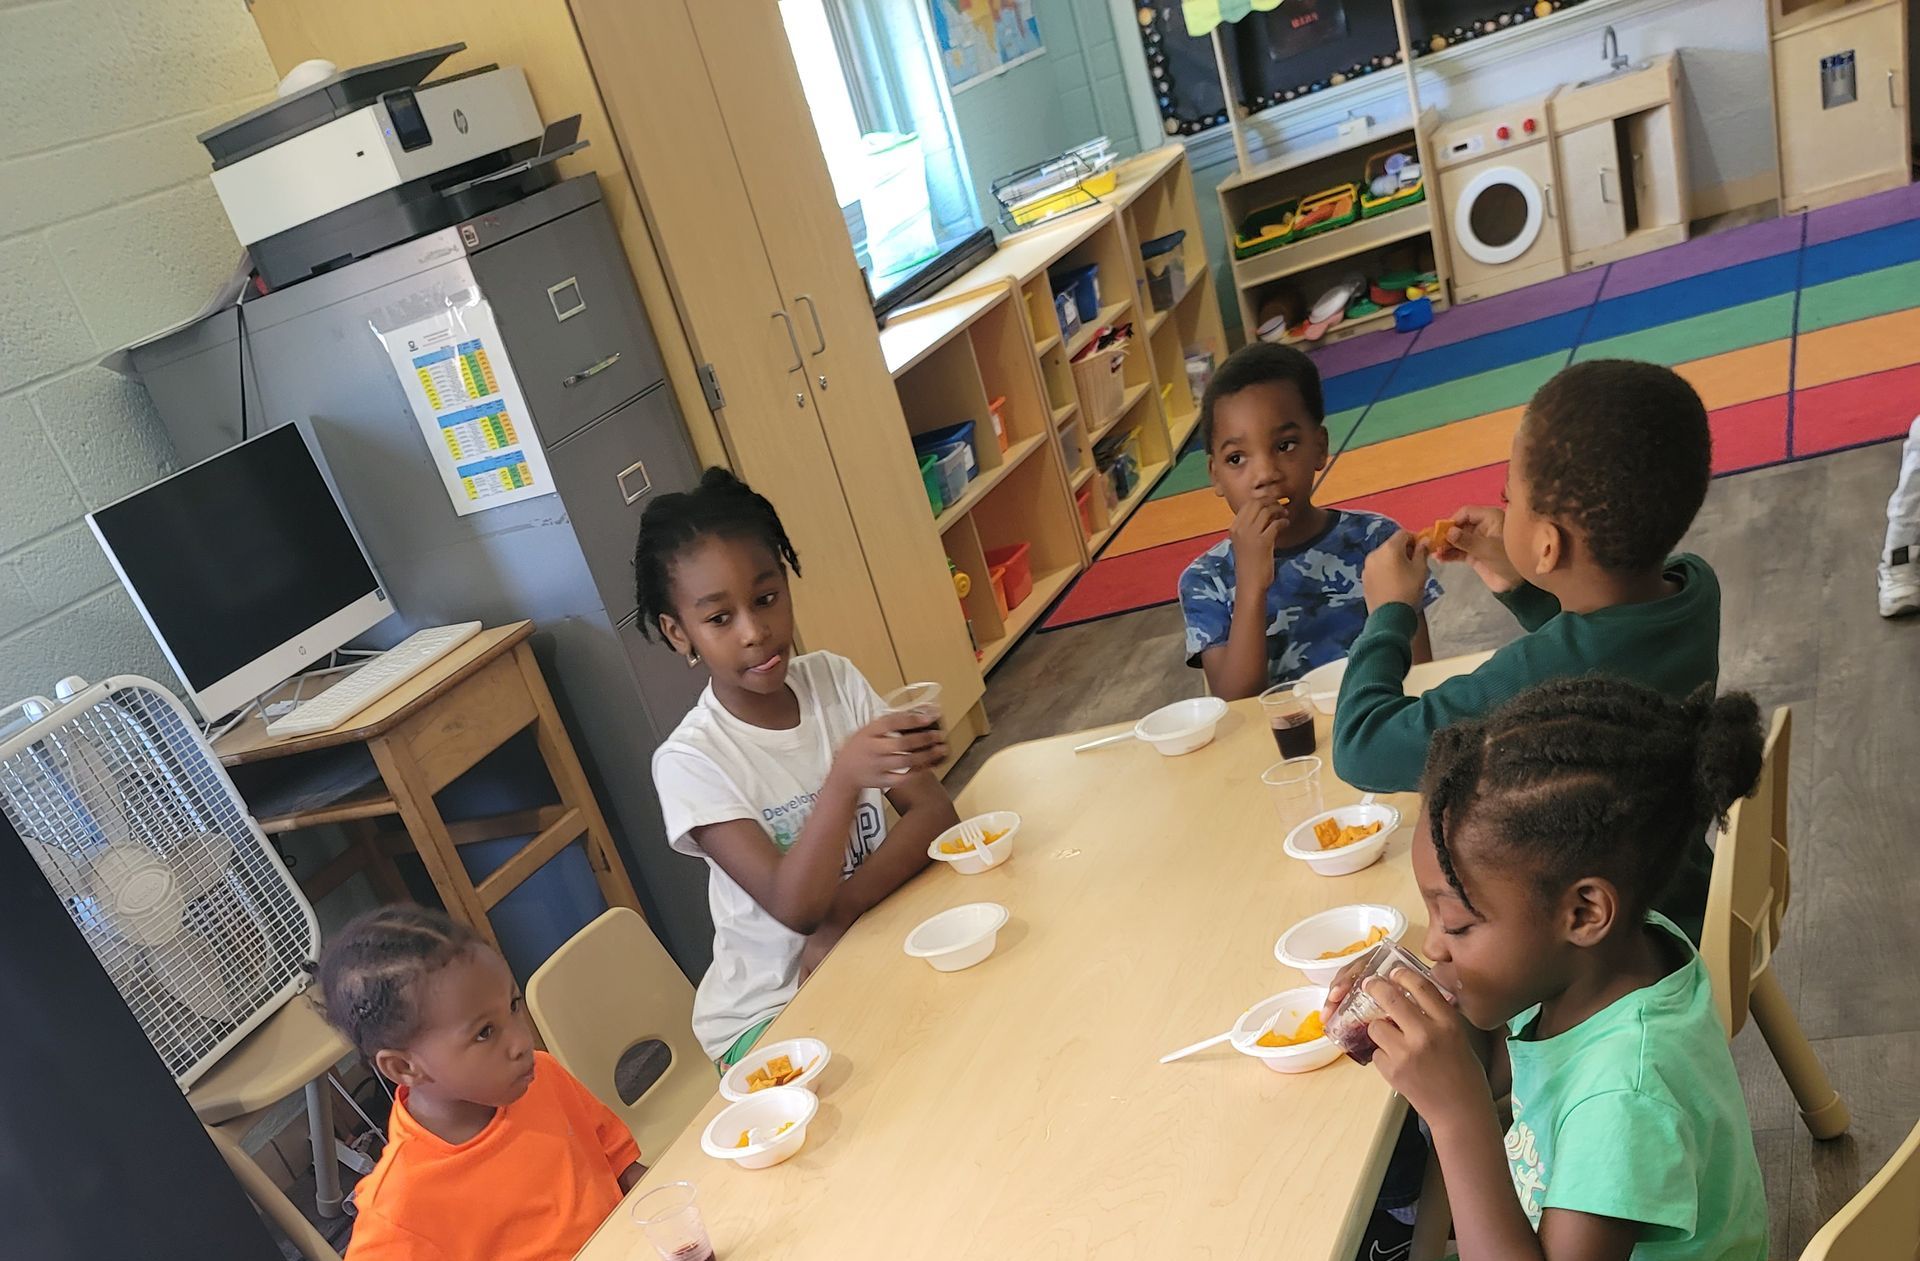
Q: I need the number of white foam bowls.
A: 9